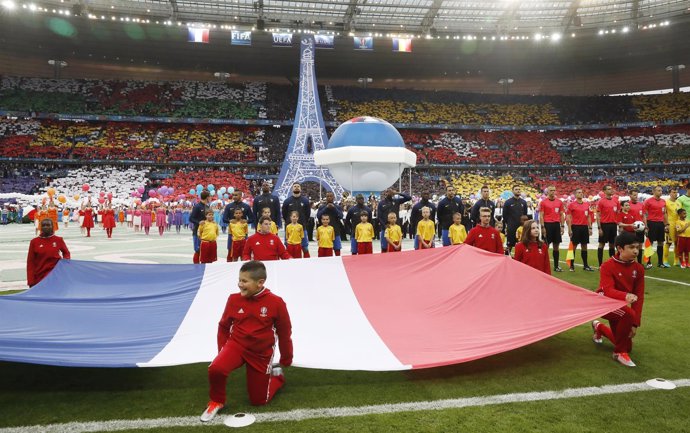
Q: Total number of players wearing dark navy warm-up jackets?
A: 11